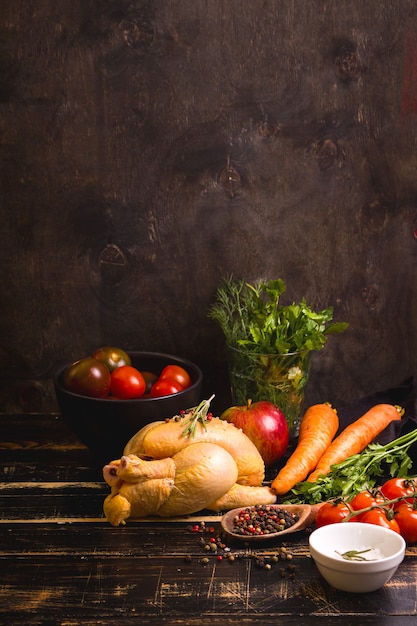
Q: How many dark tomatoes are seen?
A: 3